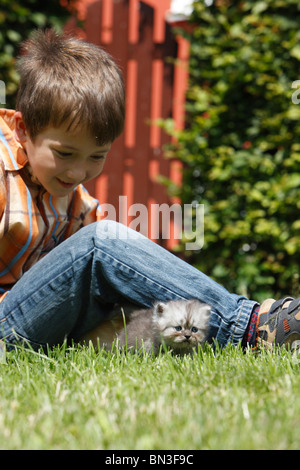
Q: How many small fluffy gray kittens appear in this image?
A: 1